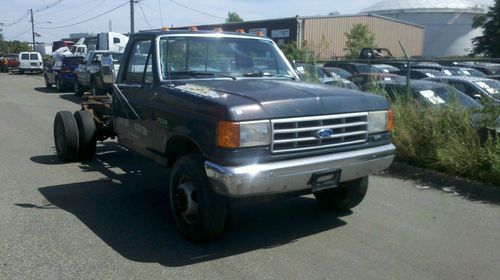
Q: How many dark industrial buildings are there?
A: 1